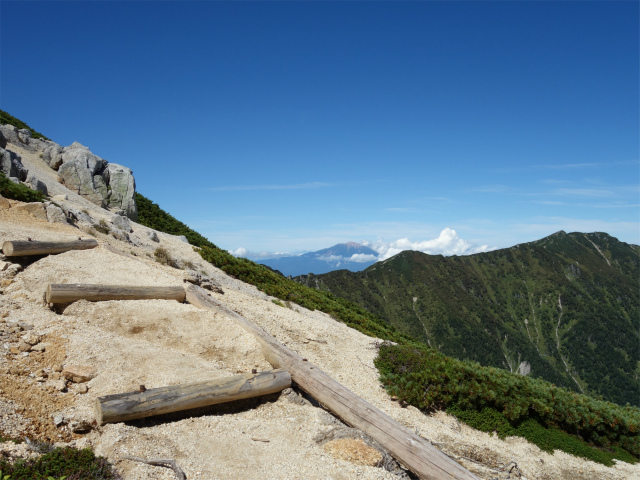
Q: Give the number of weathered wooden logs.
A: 4